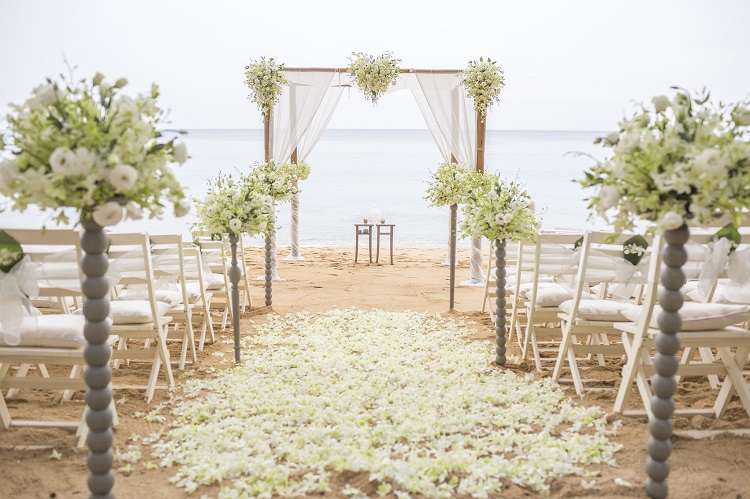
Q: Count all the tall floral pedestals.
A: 6